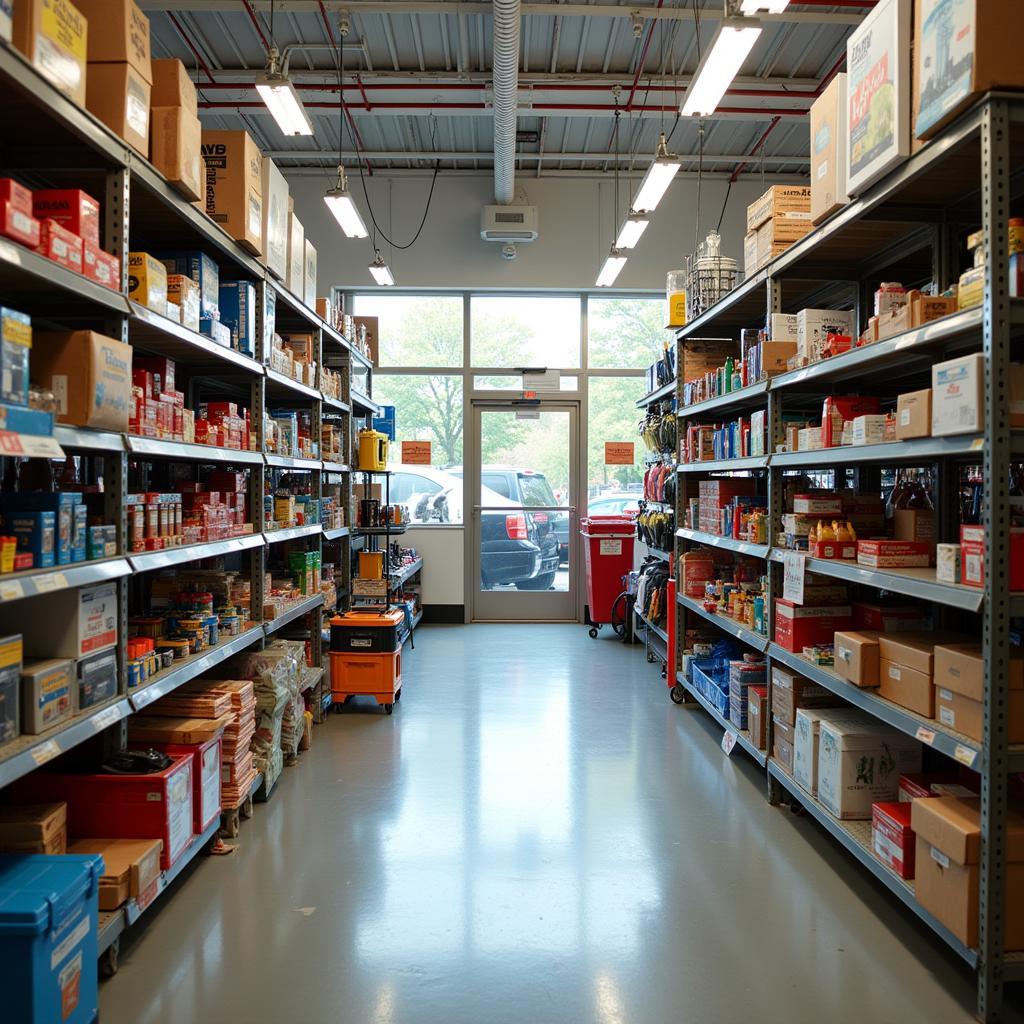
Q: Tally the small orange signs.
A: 2